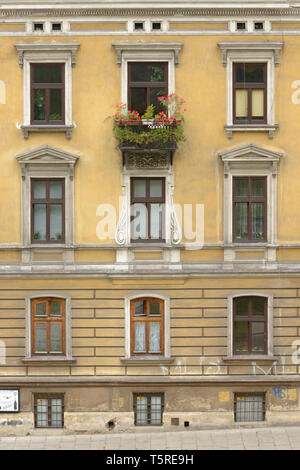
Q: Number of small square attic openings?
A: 6